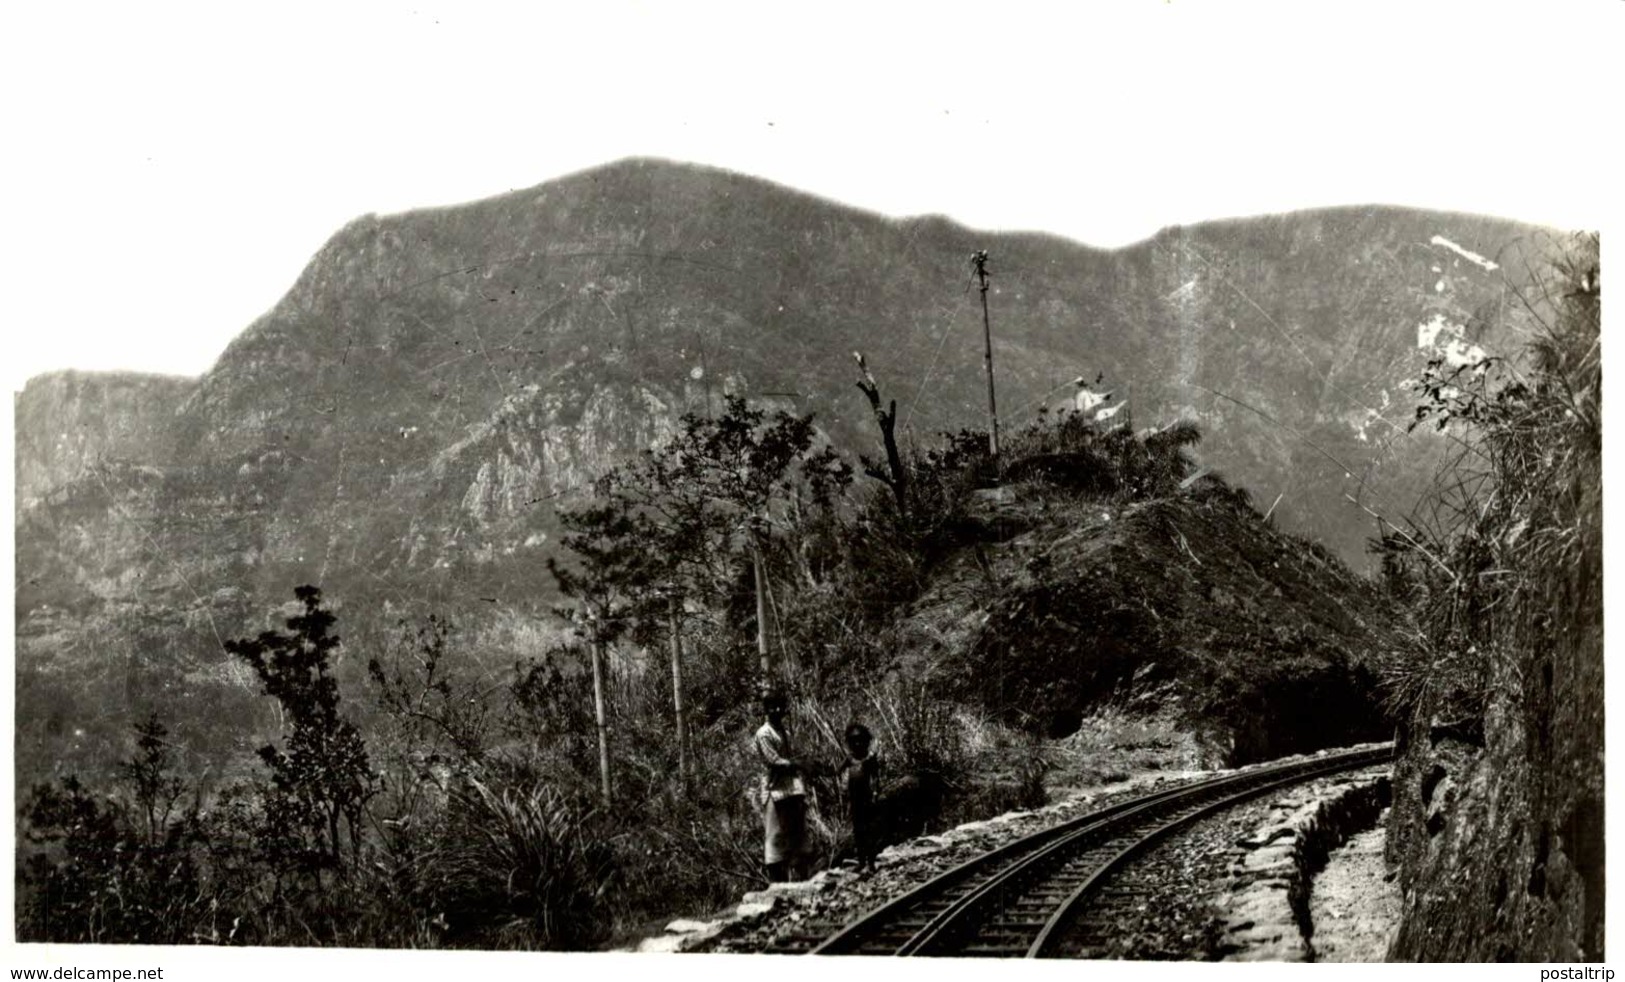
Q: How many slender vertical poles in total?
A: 4